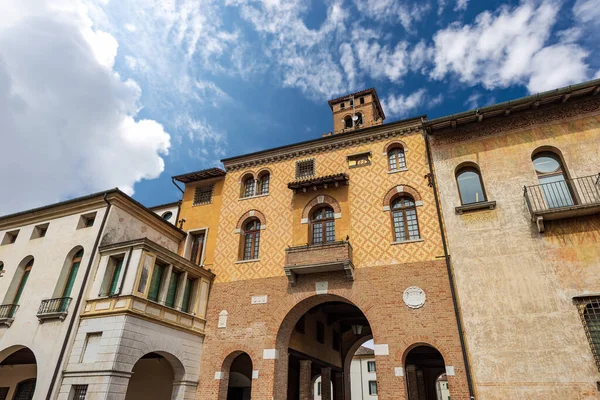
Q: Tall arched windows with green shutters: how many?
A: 2